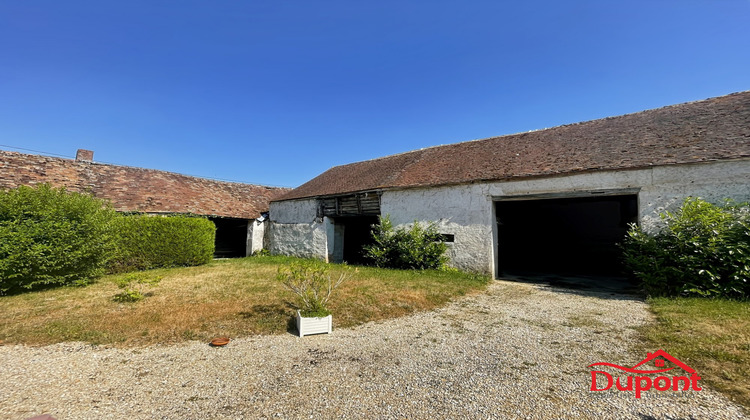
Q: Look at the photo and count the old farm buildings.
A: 2